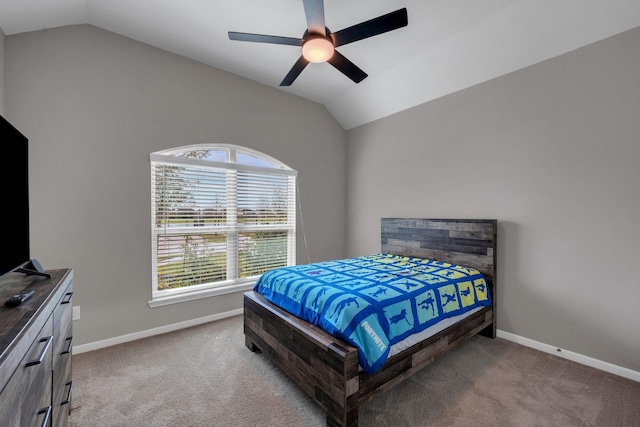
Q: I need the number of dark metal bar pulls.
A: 5